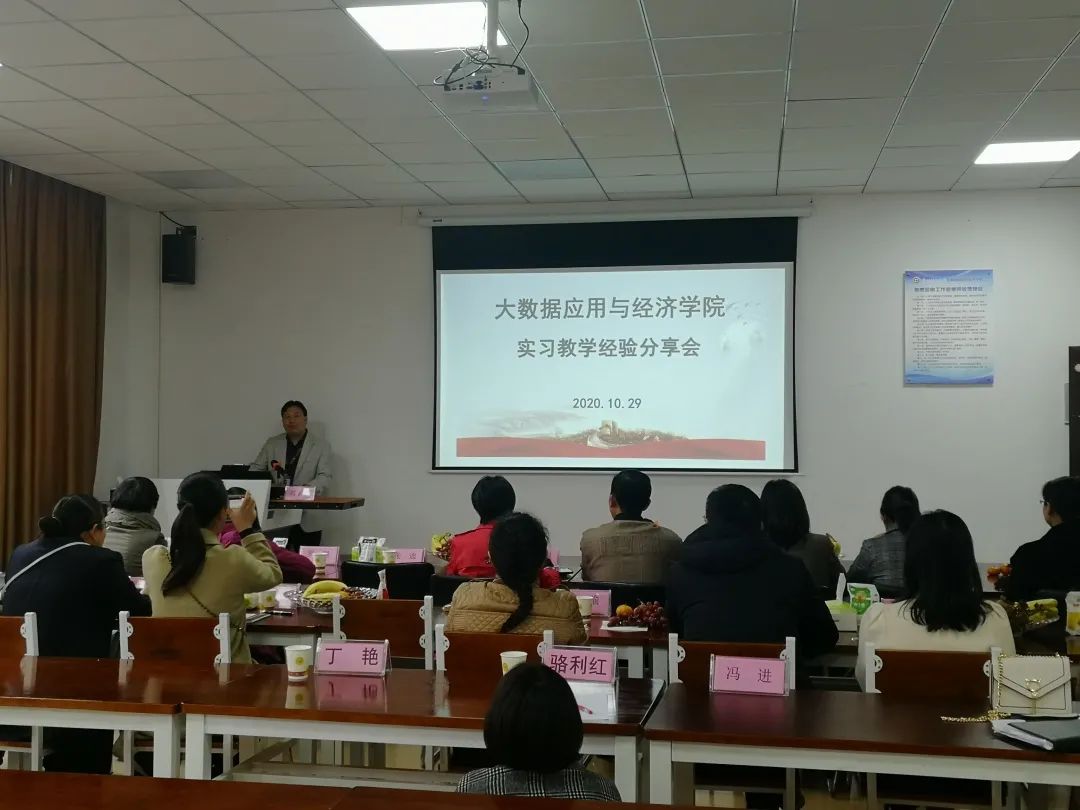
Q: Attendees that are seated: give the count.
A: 13